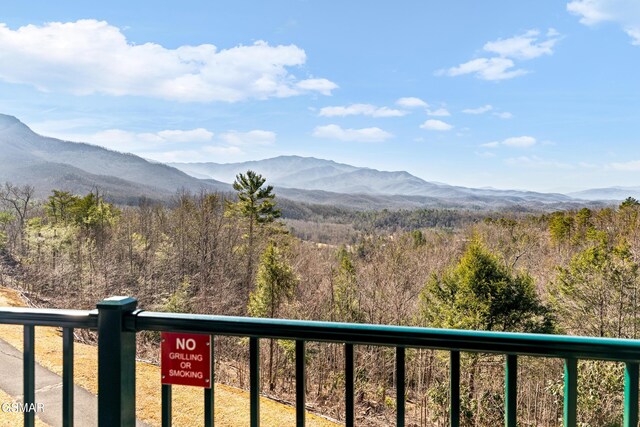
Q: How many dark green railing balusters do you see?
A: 12